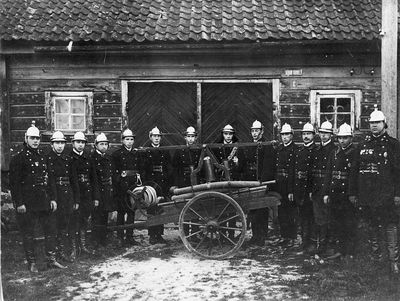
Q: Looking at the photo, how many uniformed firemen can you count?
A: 14